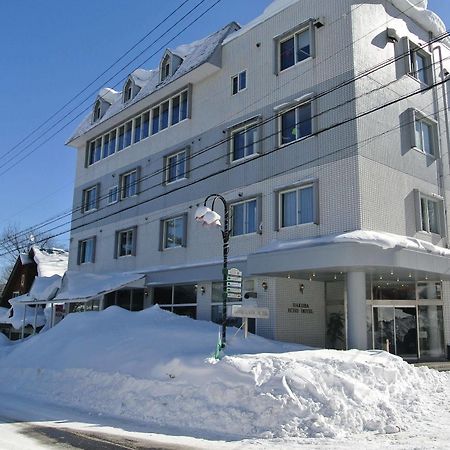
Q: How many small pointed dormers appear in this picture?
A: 3